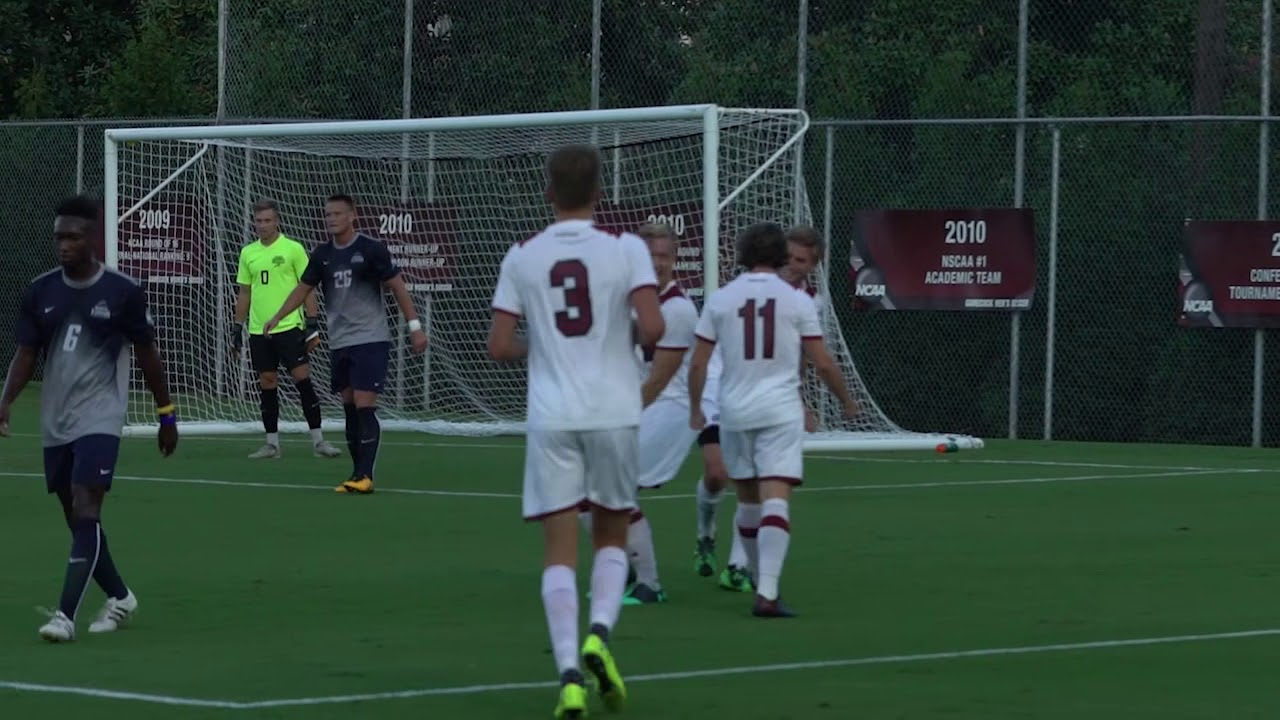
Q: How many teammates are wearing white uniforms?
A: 4